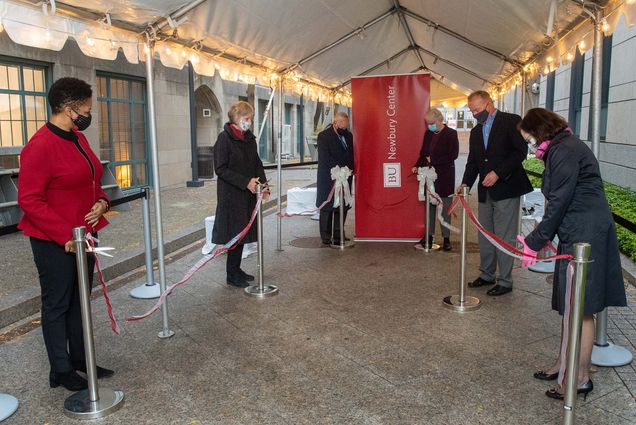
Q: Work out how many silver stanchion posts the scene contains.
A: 6